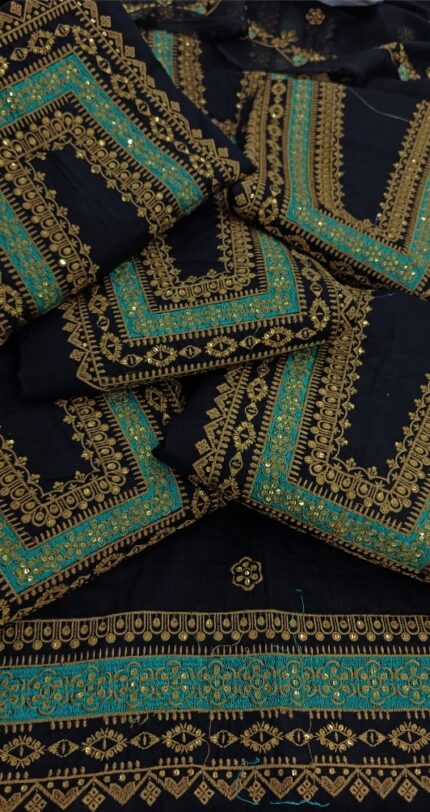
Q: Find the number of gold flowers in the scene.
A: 2